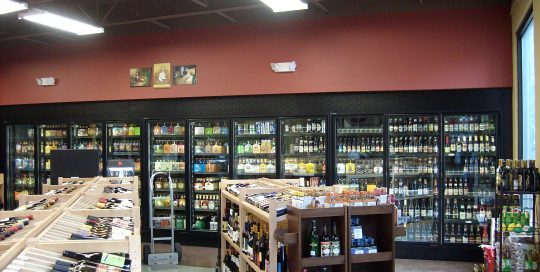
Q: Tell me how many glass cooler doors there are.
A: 11